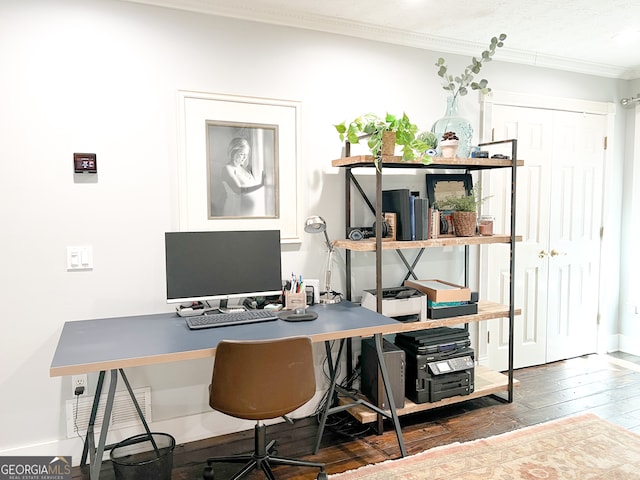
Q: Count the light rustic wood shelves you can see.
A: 4